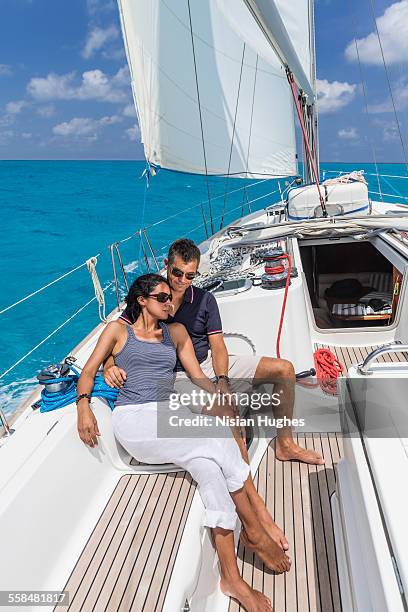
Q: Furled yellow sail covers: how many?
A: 0